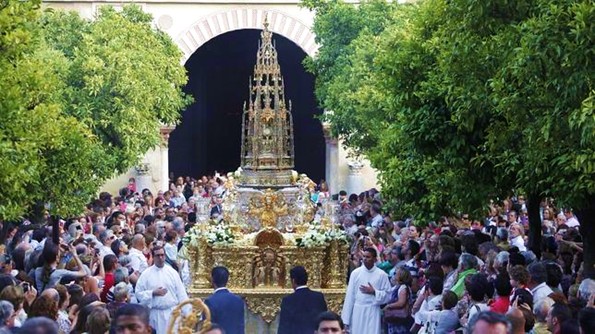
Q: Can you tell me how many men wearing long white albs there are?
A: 2